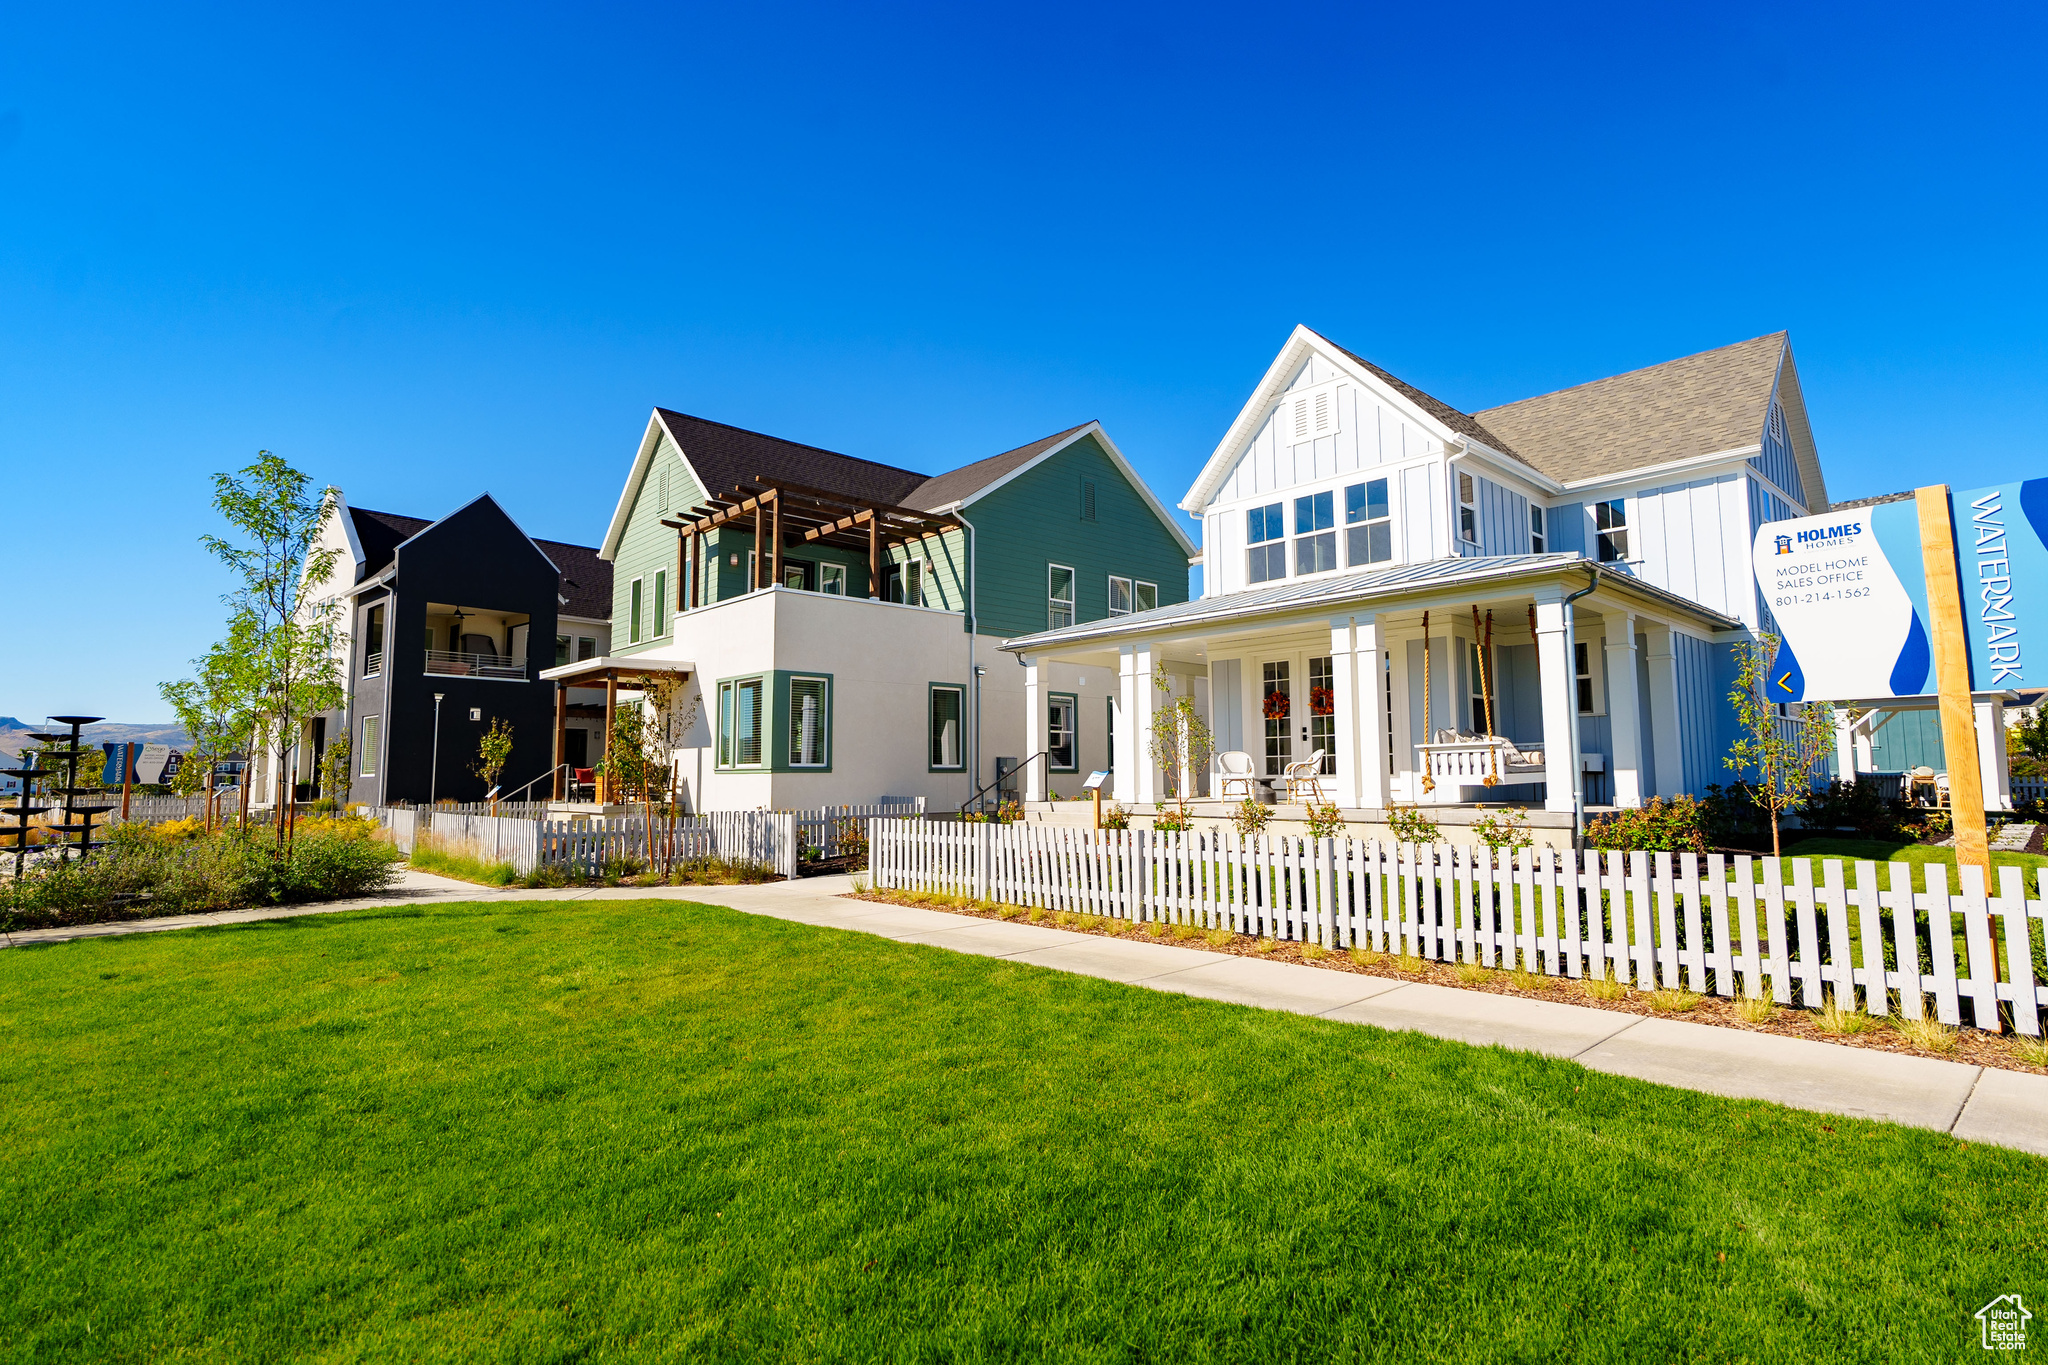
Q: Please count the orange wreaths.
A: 2